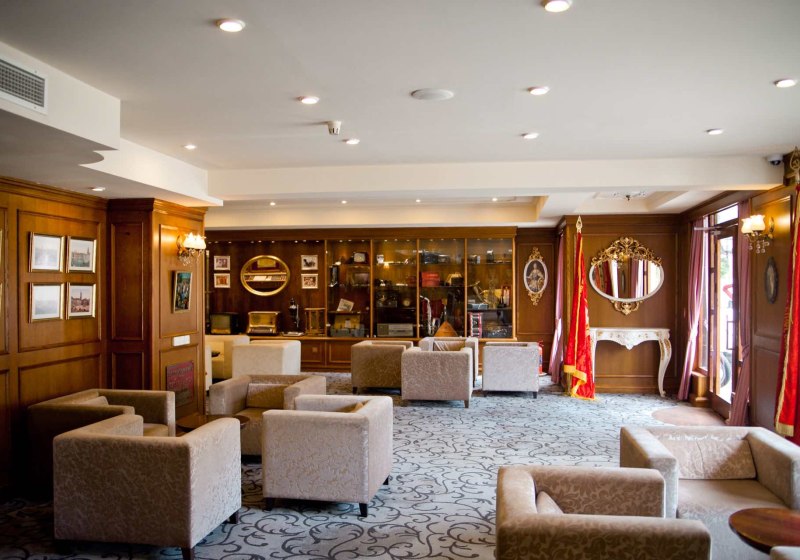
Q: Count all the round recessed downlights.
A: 14